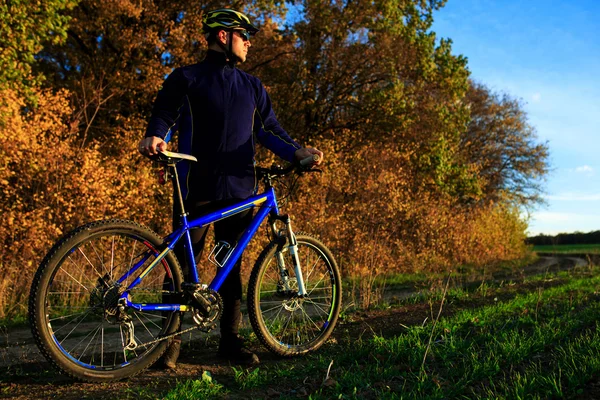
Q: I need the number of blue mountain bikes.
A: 1